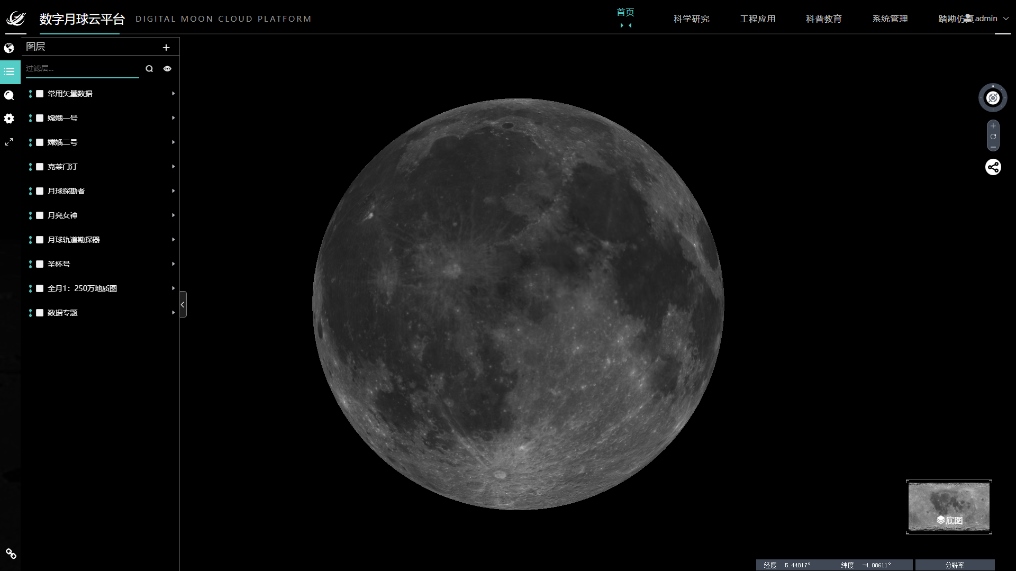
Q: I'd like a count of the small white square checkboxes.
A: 10